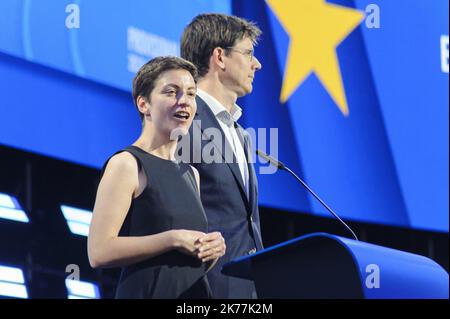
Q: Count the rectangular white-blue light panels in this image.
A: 4